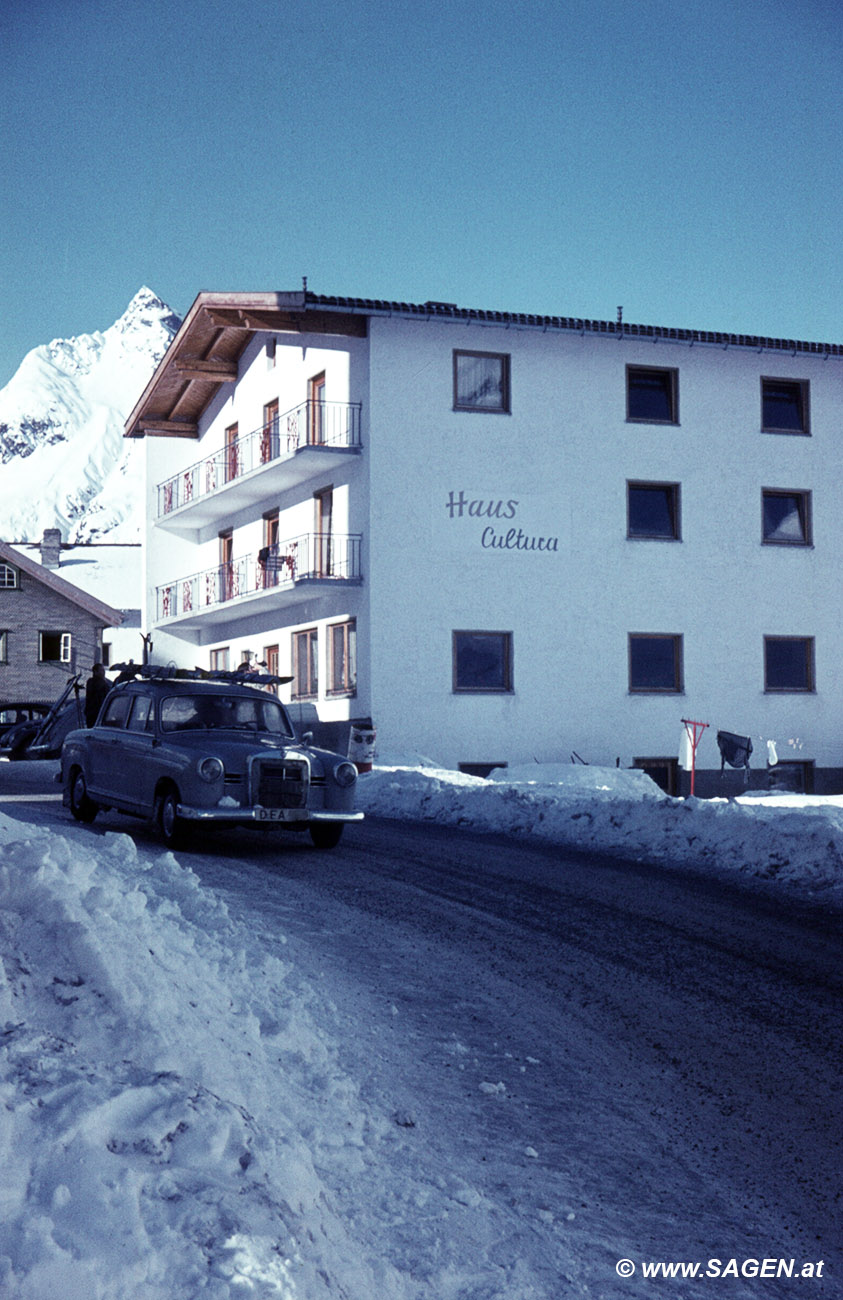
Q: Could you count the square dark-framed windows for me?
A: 8